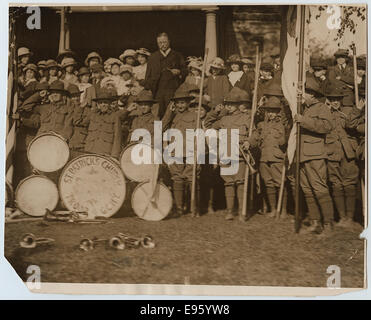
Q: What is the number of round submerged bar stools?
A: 0